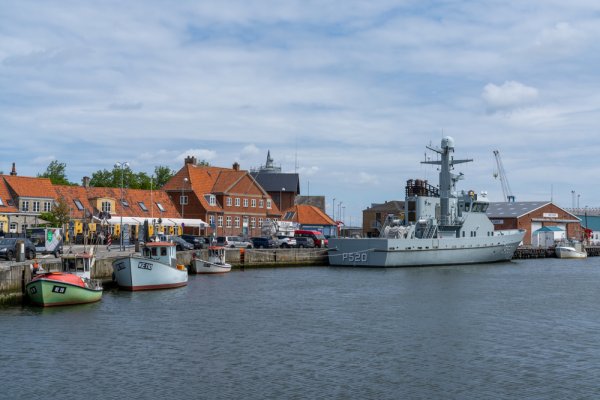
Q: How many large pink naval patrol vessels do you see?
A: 0